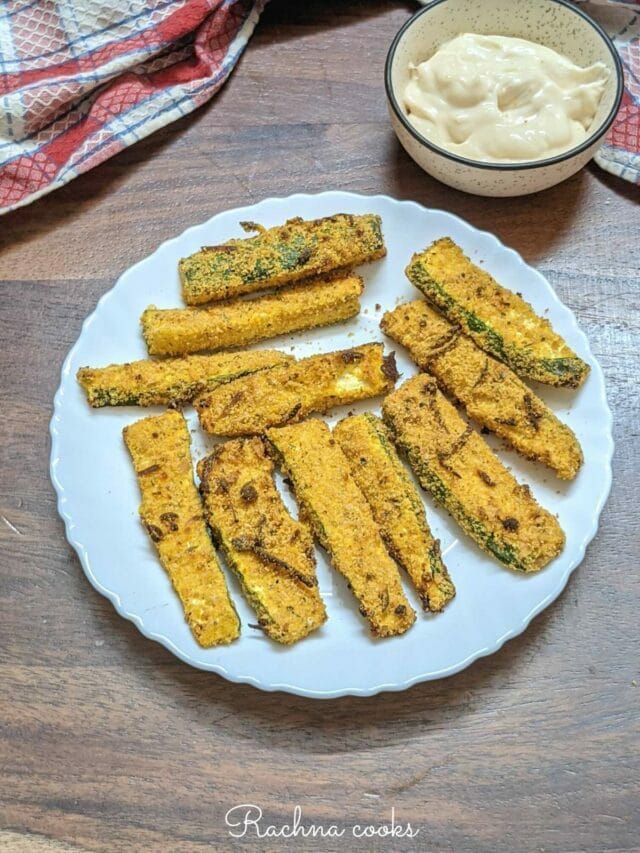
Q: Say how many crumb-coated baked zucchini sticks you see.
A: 11